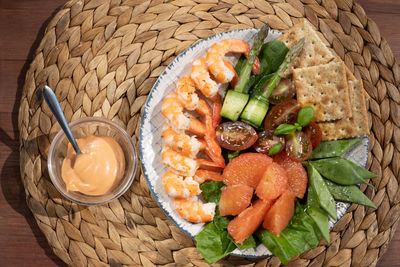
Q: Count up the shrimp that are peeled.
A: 8